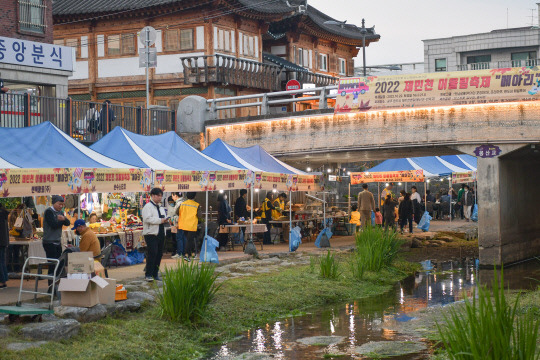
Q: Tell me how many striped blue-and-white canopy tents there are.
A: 5